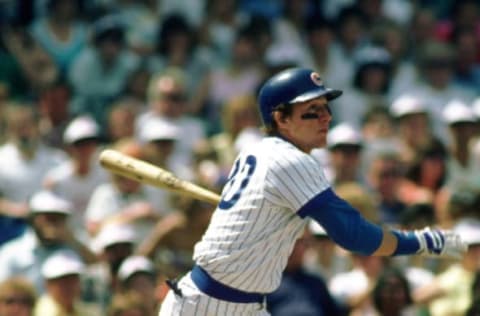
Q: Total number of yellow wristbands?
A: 0